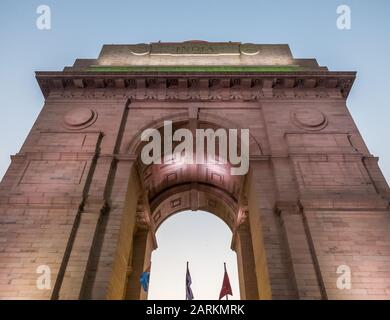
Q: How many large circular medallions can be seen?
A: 2